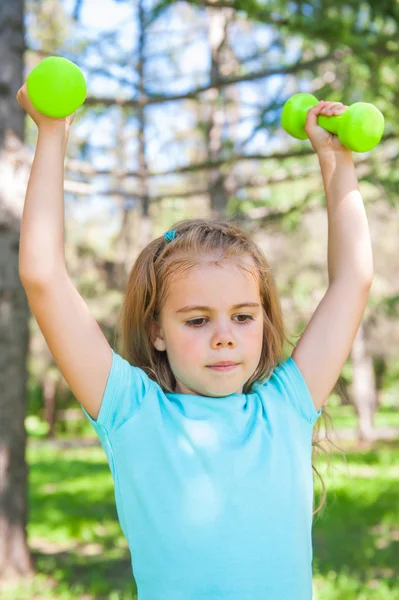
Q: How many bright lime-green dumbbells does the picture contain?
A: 2